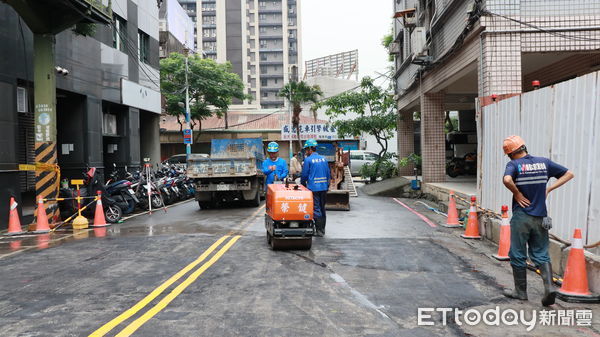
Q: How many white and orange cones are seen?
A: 7